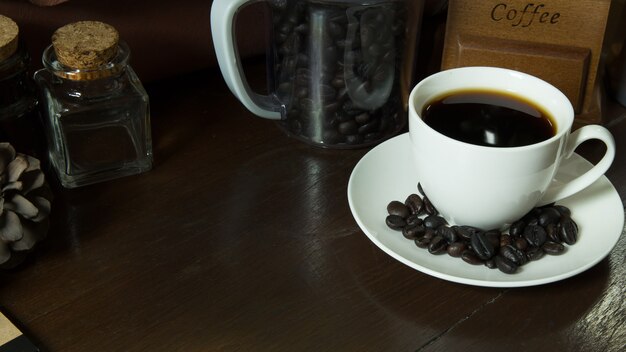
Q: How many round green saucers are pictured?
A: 0